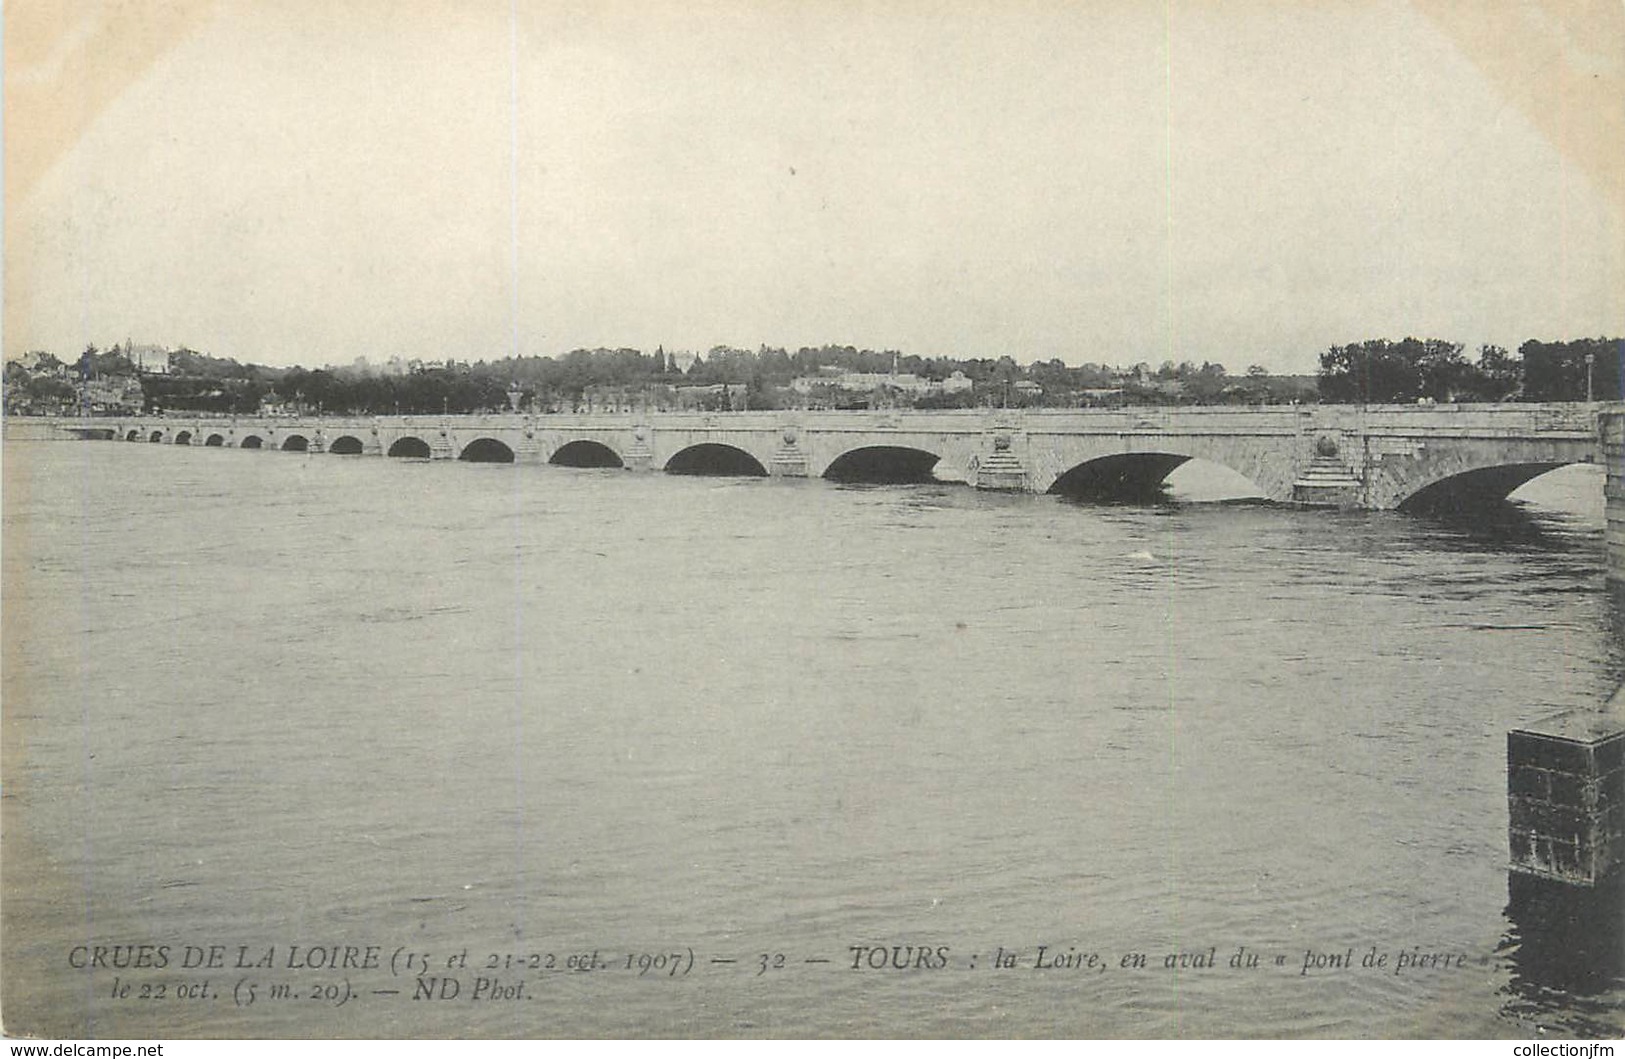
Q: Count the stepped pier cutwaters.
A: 14